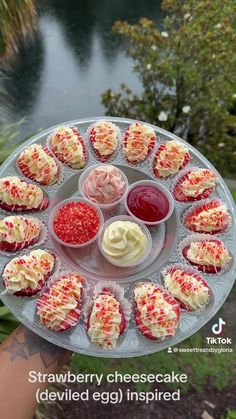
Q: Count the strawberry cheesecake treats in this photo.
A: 15